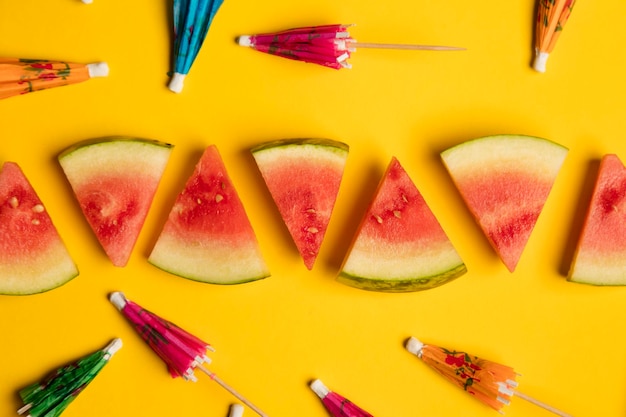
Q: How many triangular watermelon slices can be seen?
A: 7